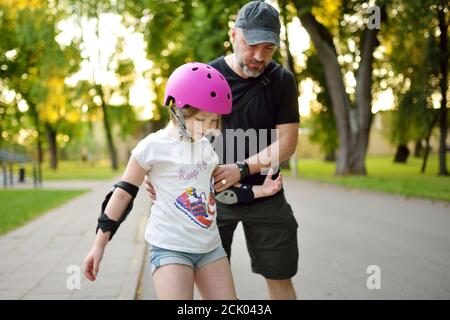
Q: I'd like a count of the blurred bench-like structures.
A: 1